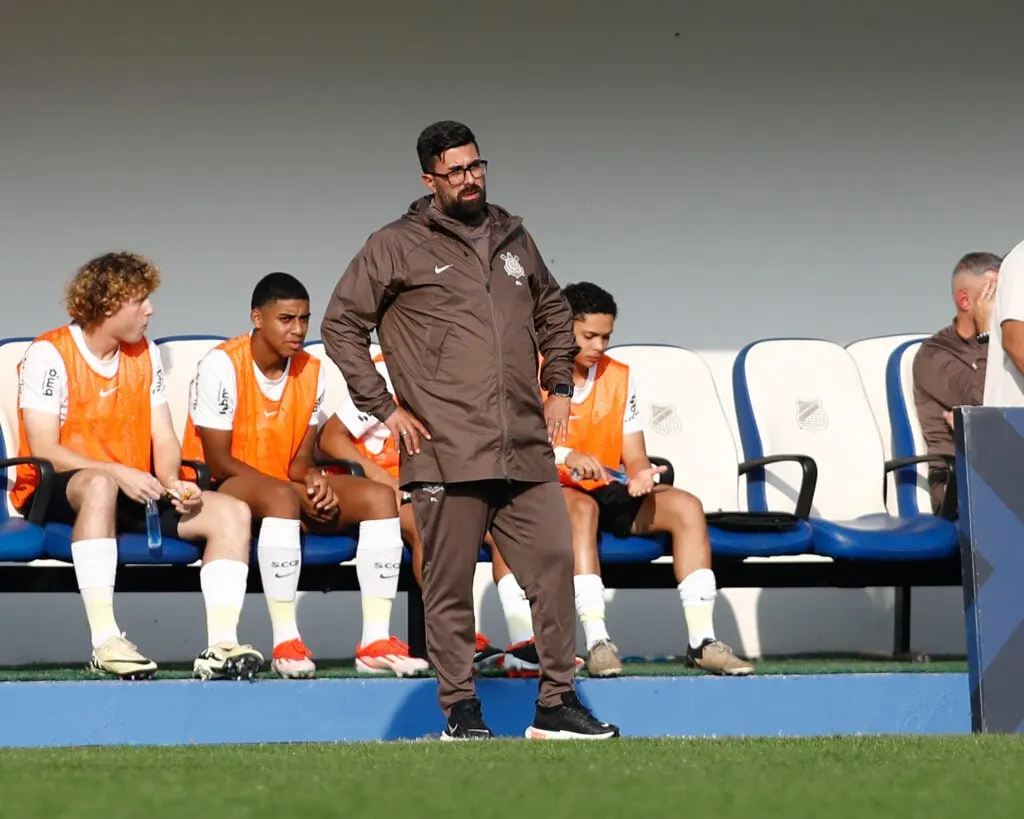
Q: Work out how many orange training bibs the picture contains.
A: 4